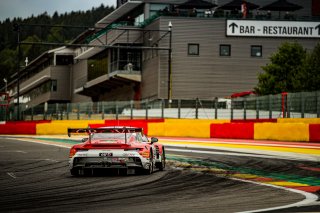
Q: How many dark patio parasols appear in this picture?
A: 3